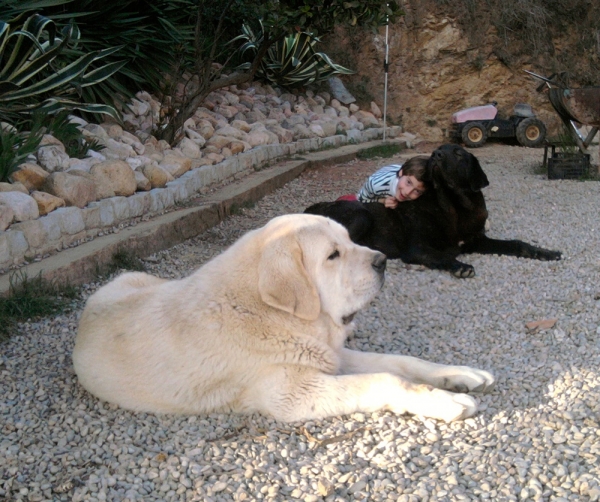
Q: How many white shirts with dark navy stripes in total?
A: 1